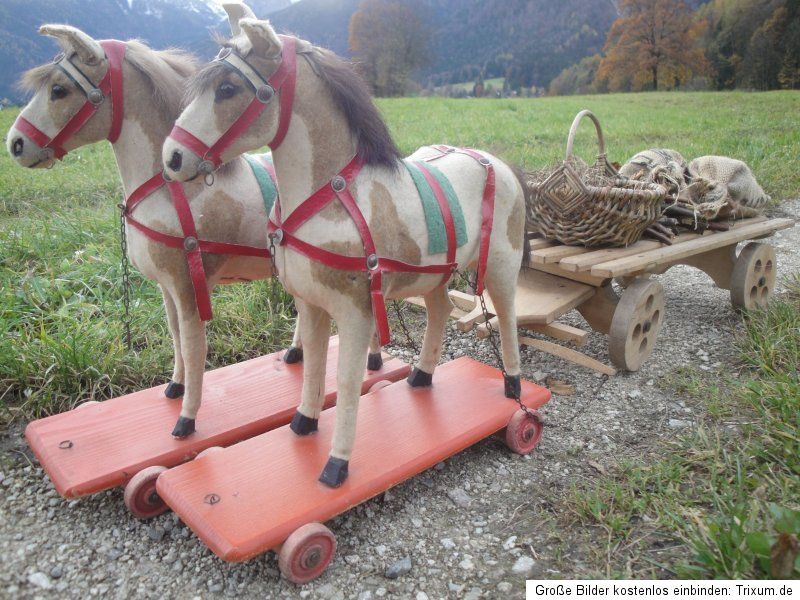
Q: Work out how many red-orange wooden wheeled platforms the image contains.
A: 2